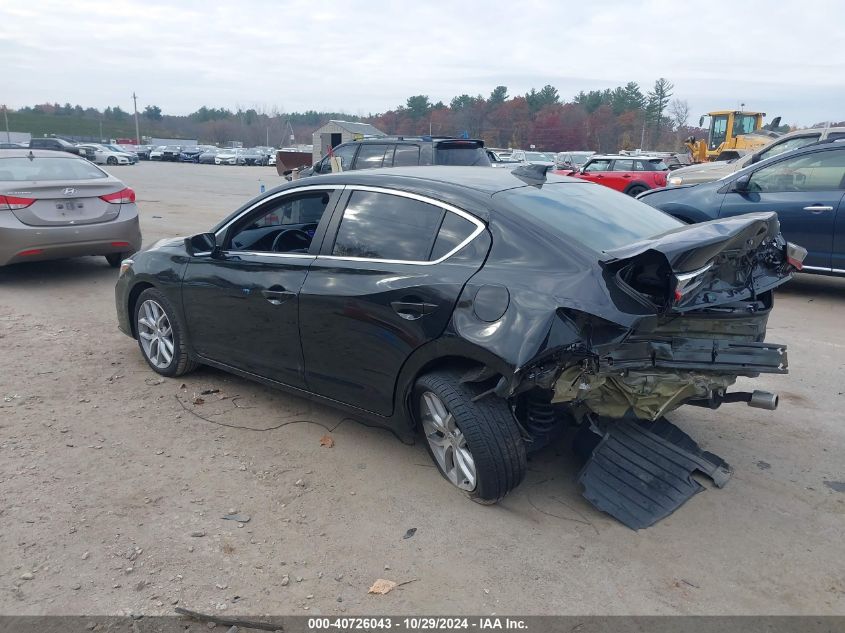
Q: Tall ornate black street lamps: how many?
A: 0